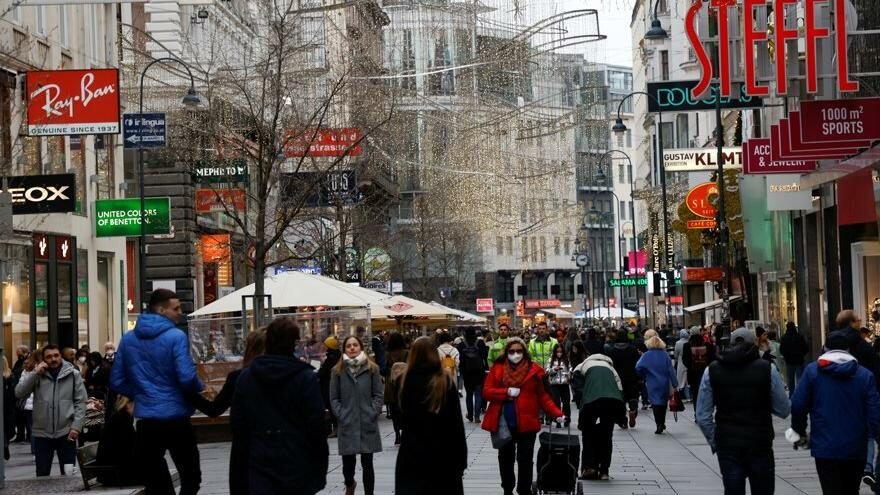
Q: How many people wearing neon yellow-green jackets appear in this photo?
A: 2